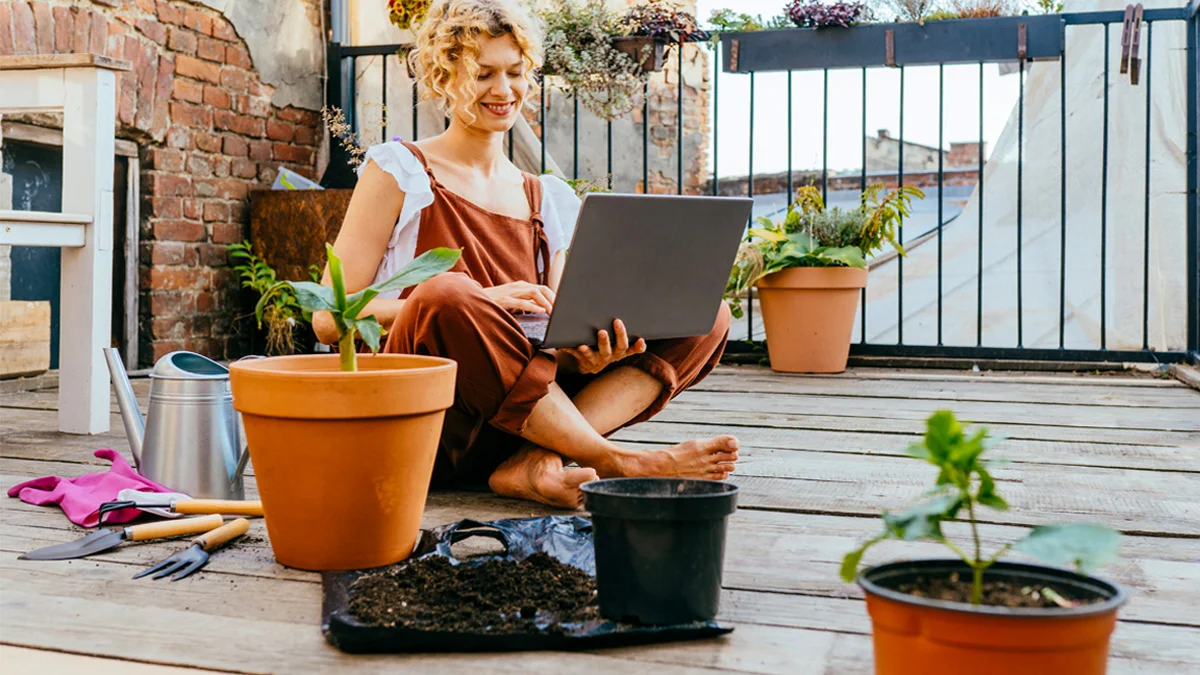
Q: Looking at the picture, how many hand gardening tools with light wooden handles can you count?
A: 3